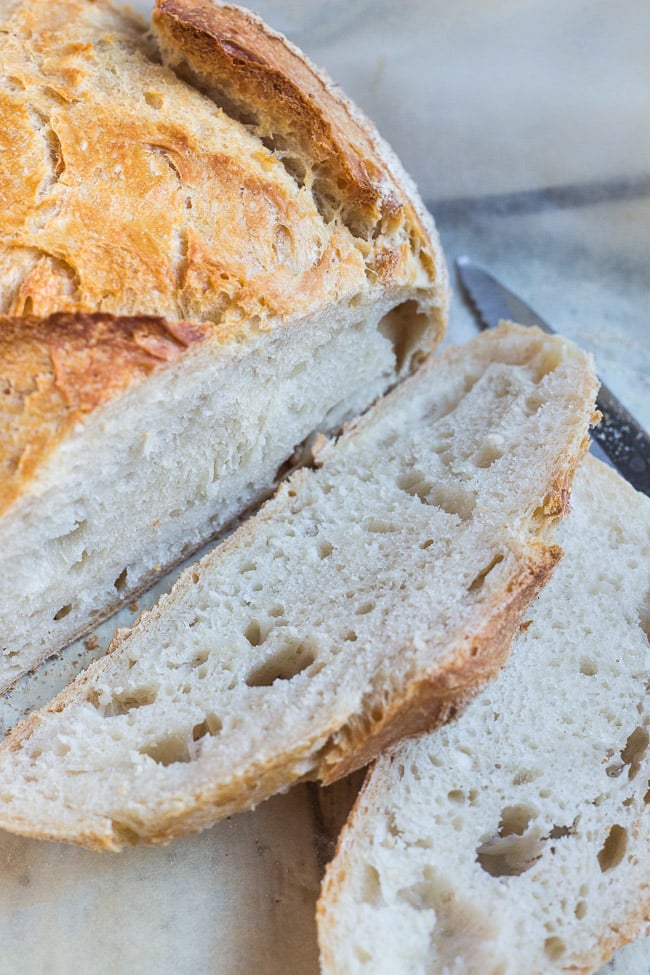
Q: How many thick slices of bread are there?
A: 2